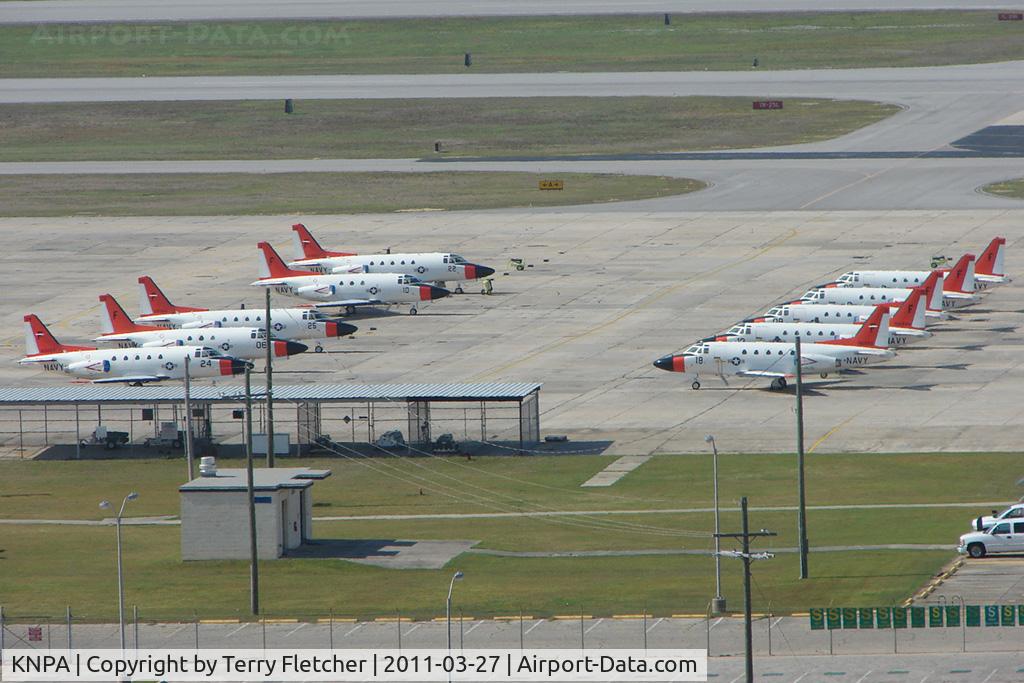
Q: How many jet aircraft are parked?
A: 10